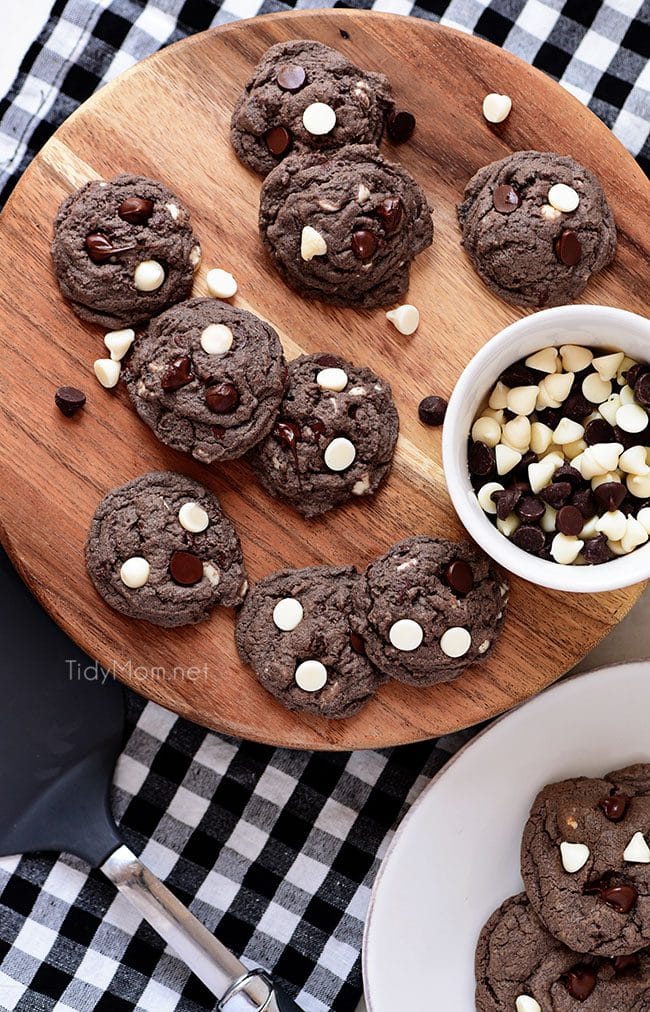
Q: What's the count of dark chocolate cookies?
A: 11